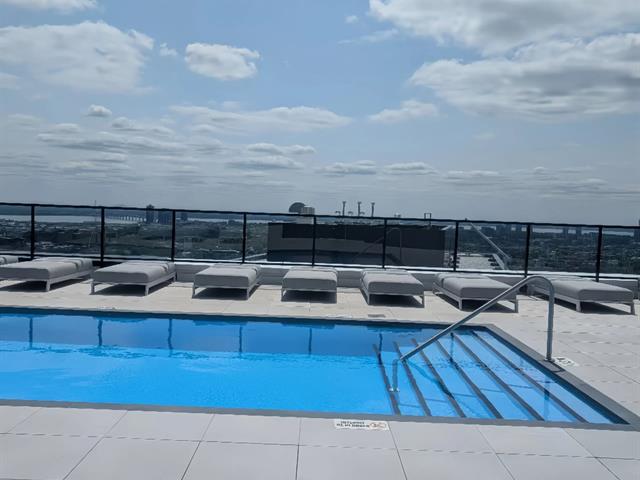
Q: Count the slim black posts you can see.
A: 9